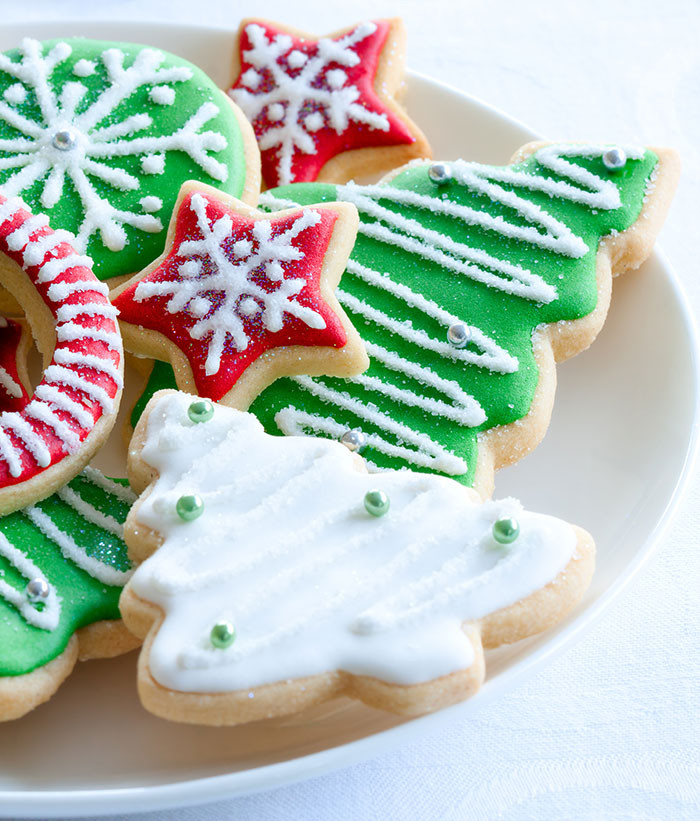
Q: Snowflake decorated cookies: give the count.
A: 3